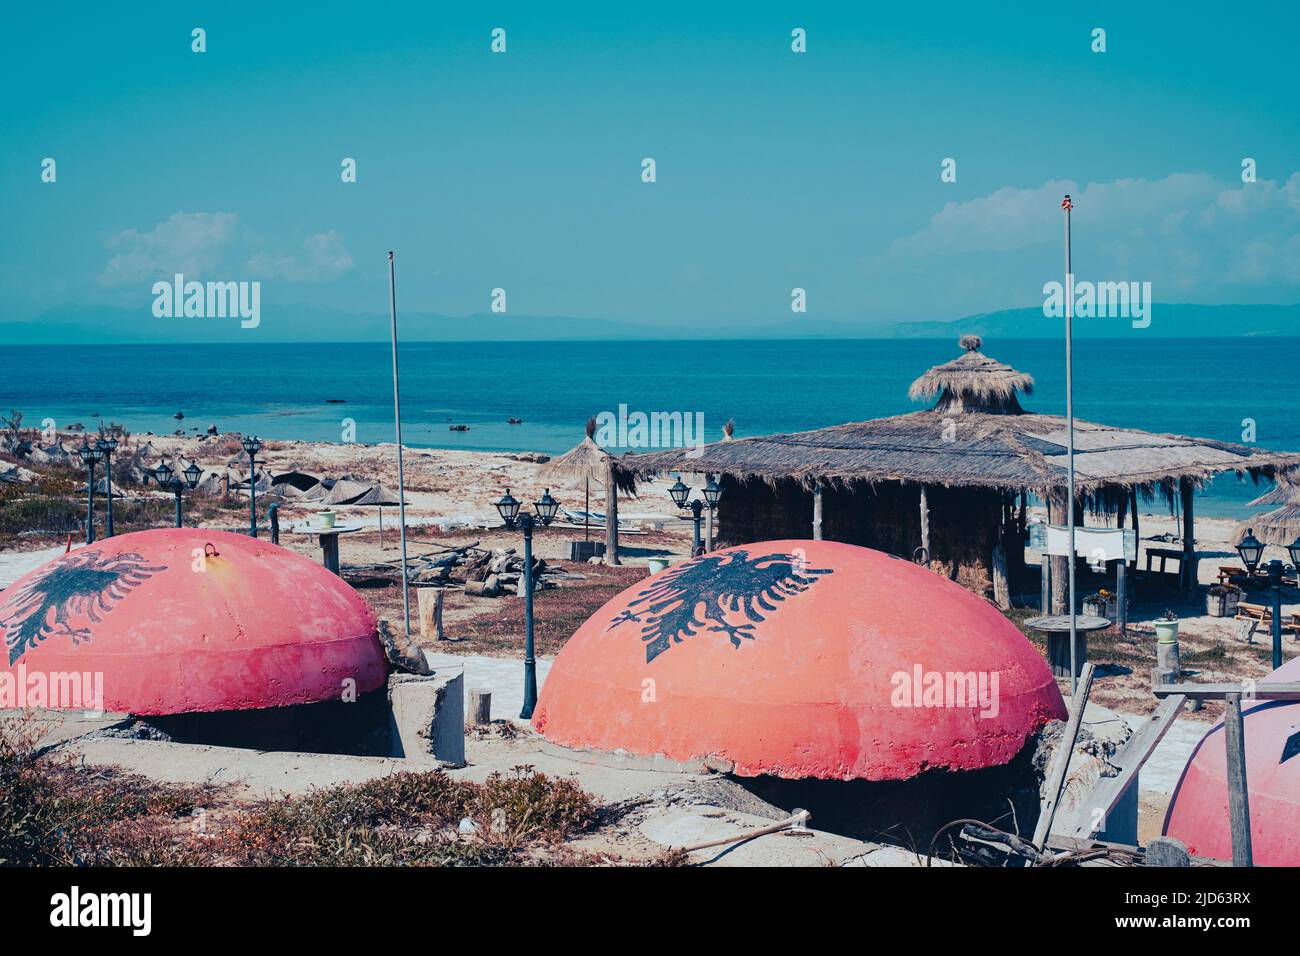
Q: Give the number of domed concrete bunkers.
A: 3